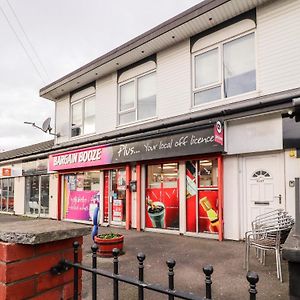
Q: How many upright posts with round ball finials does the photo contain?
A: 7